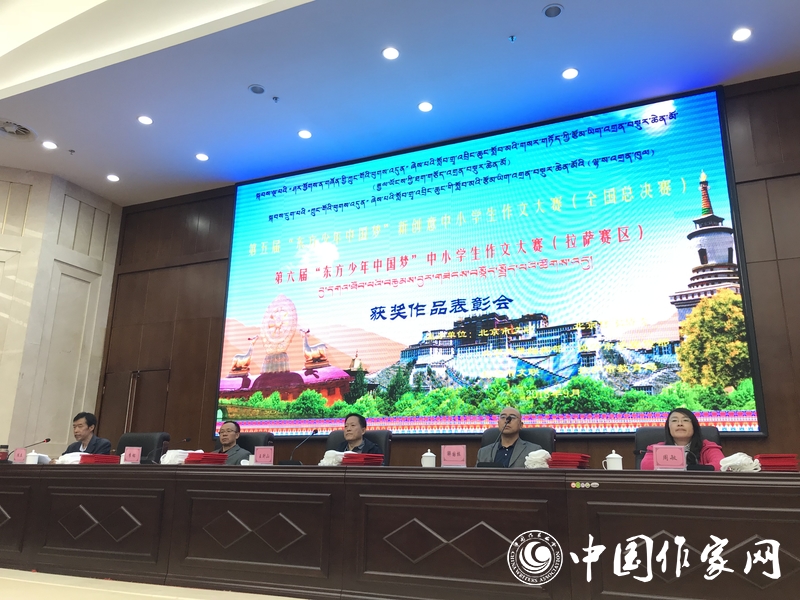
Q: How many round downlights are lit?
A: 9